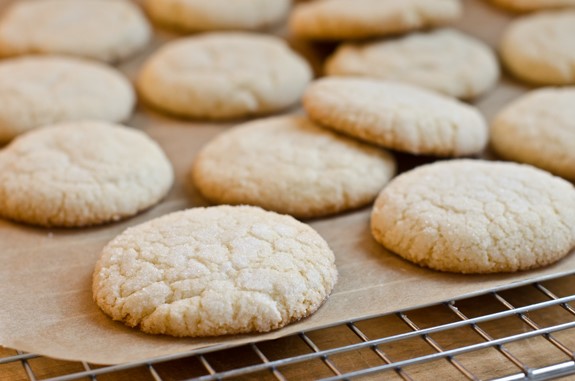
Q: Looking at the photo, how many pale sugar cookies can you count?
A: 14